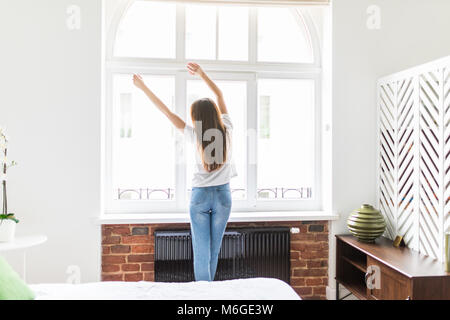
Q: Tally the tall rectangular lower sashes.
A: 3